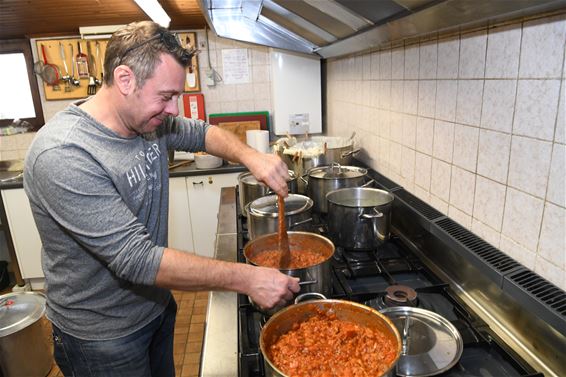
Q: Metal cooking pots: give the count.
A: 8